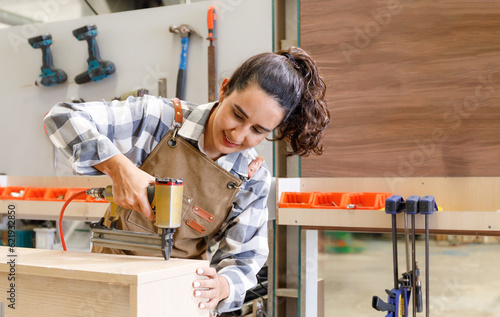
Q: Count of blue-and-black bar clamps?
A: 3